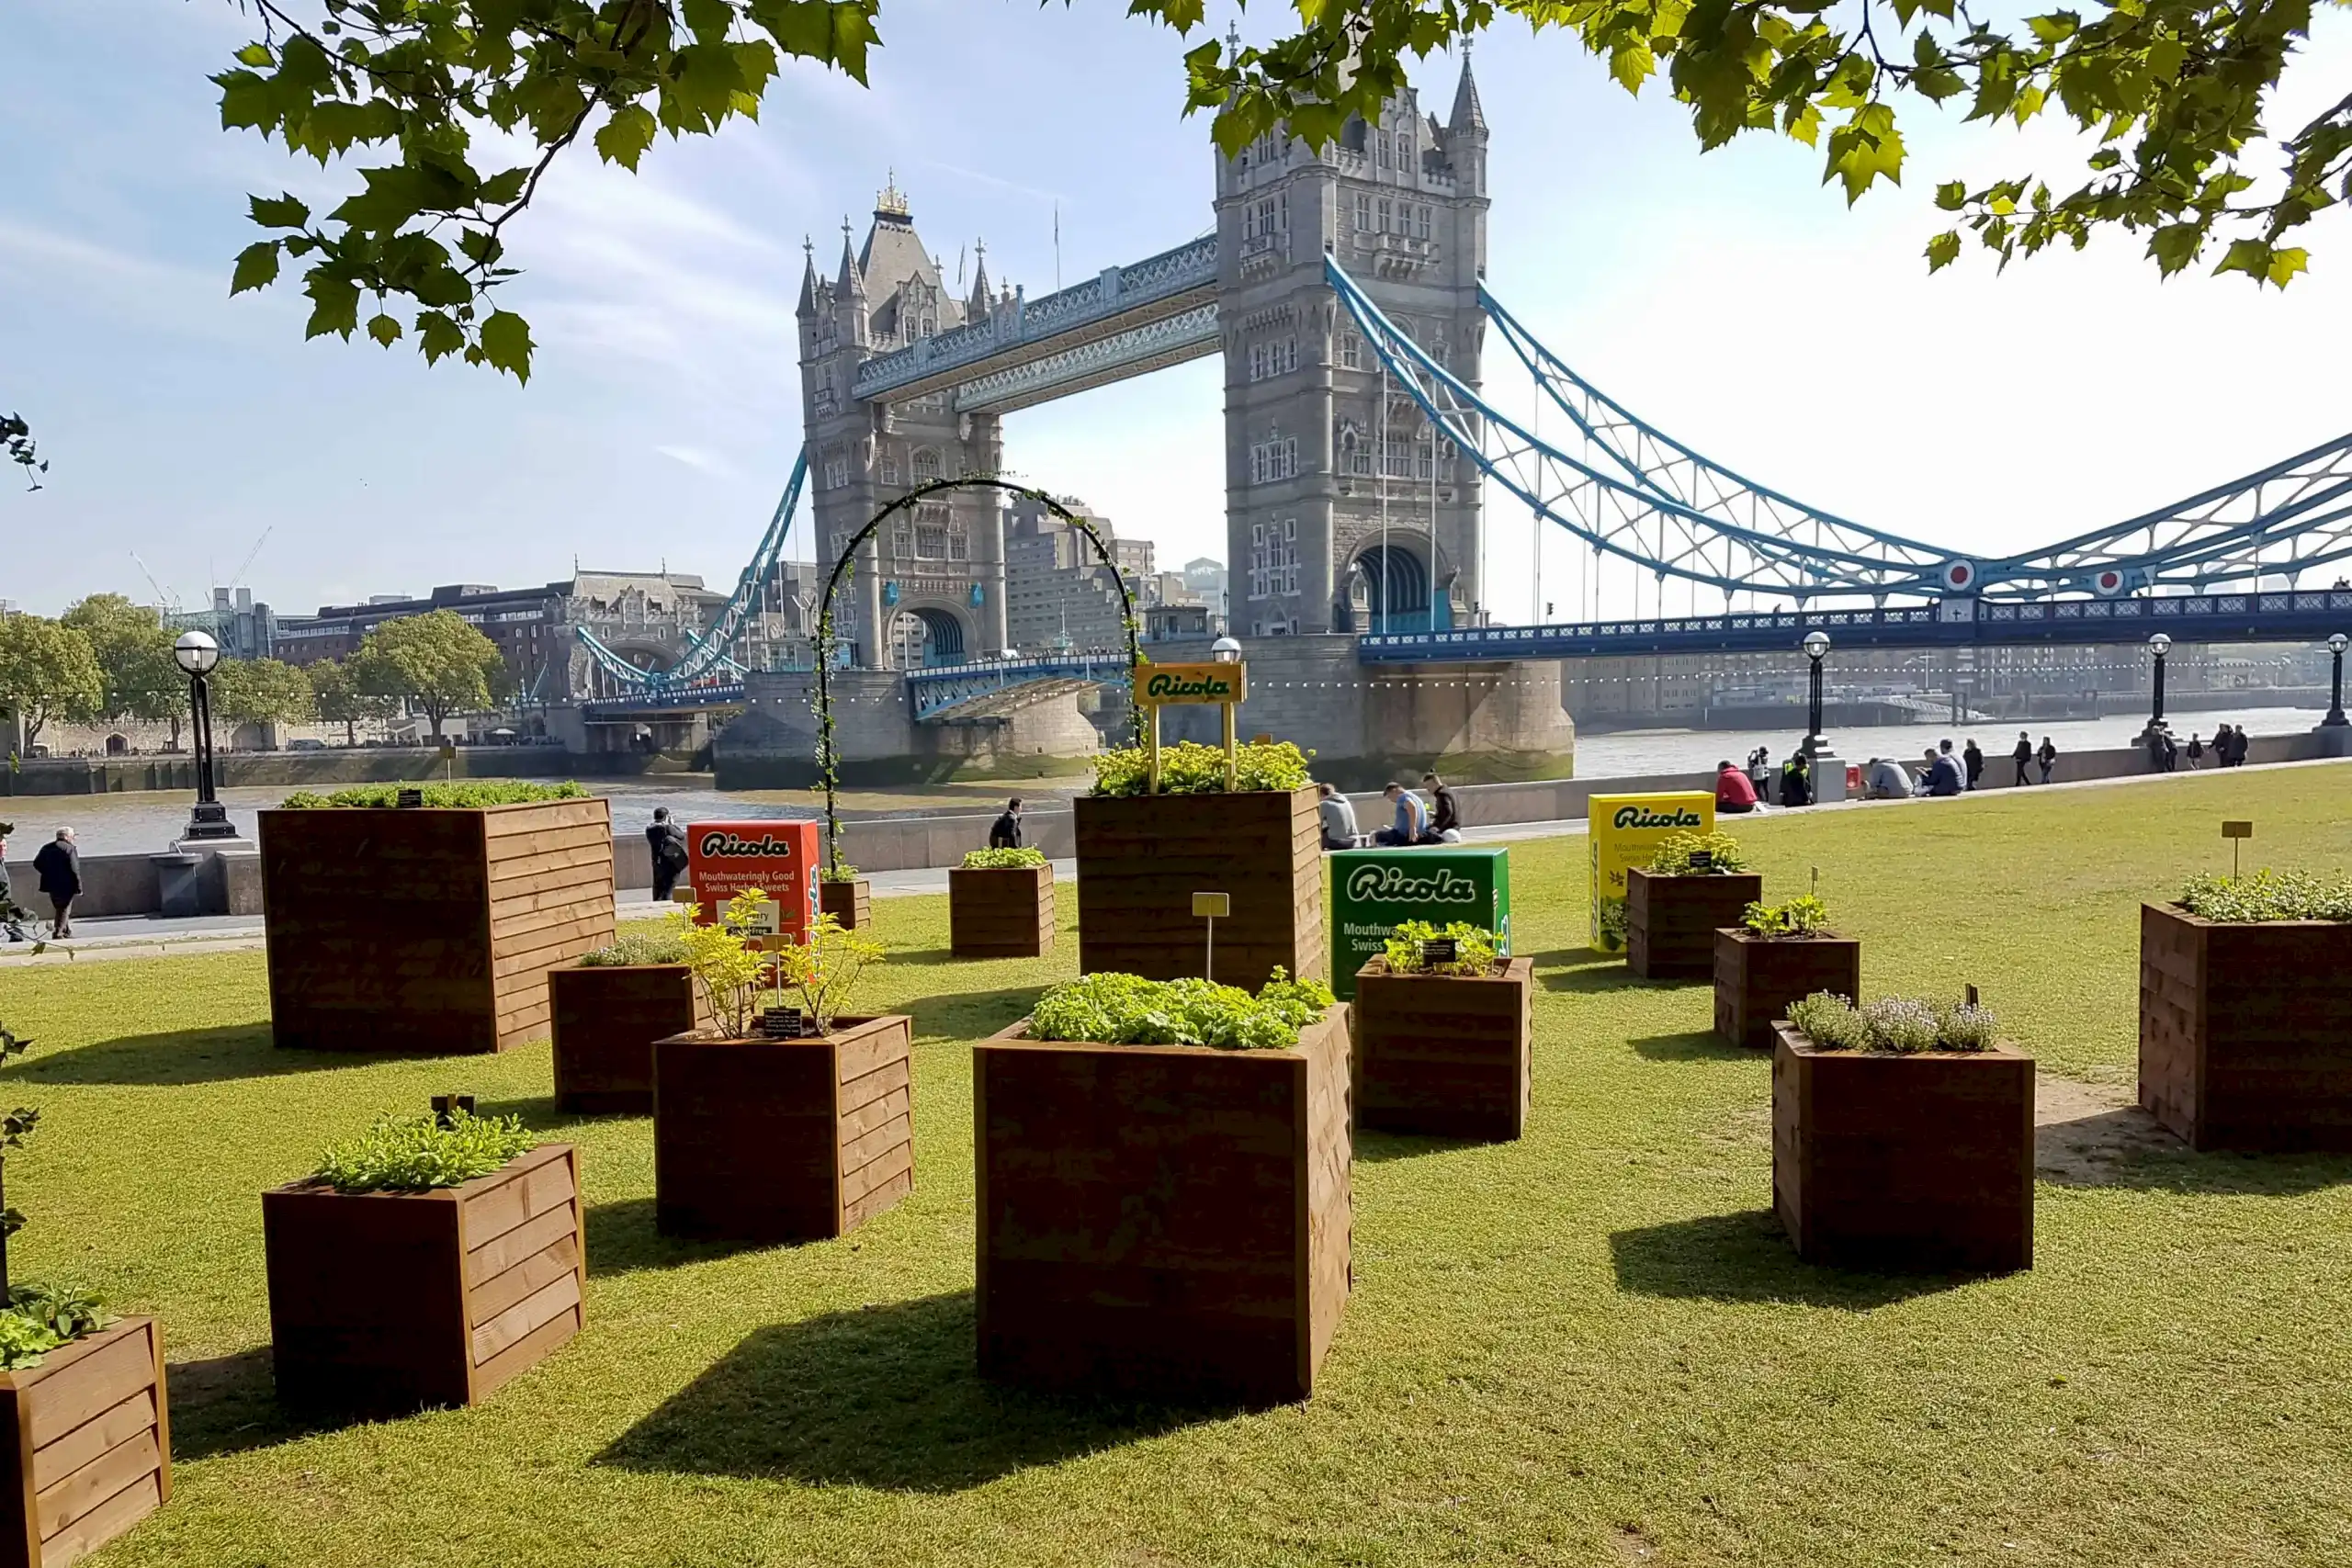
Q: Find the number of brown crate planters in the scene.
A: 14